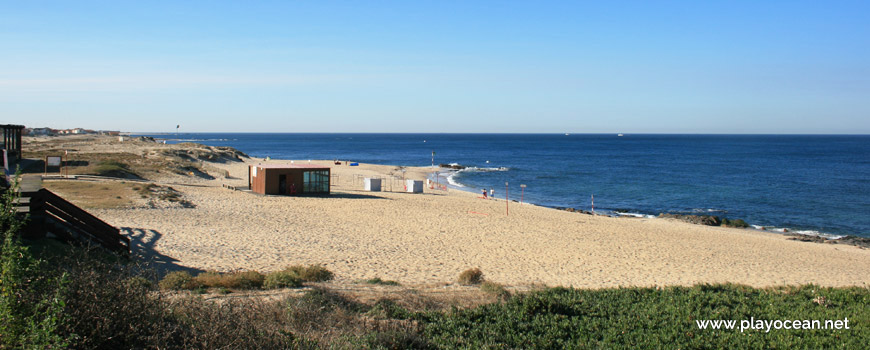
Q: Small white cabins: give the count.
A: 2